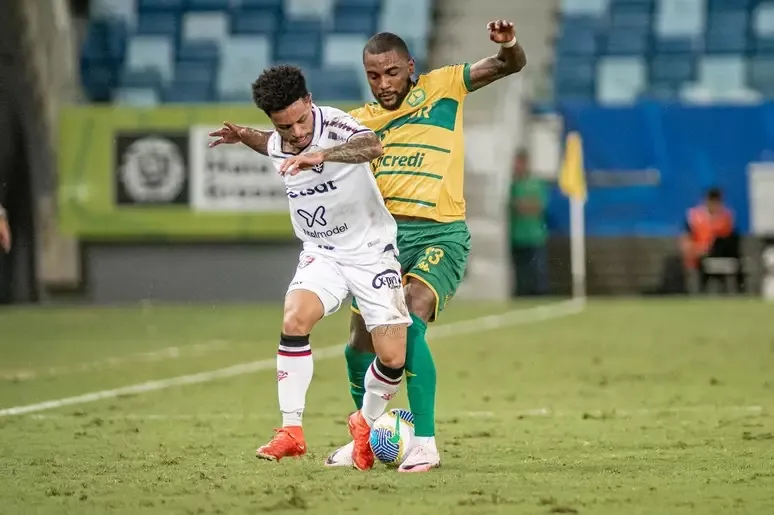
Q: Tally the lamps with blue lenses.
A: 0